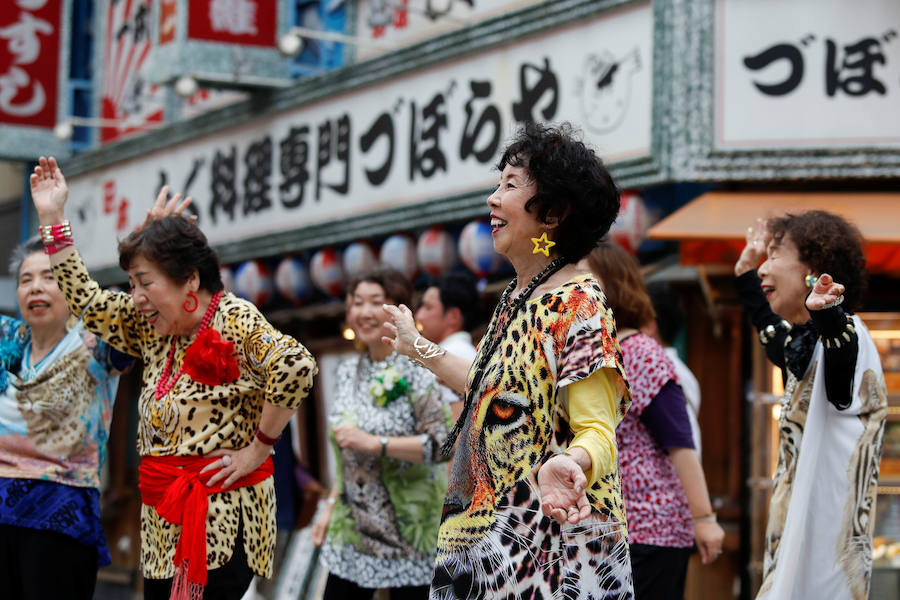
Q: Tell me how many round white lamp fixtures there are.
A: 3